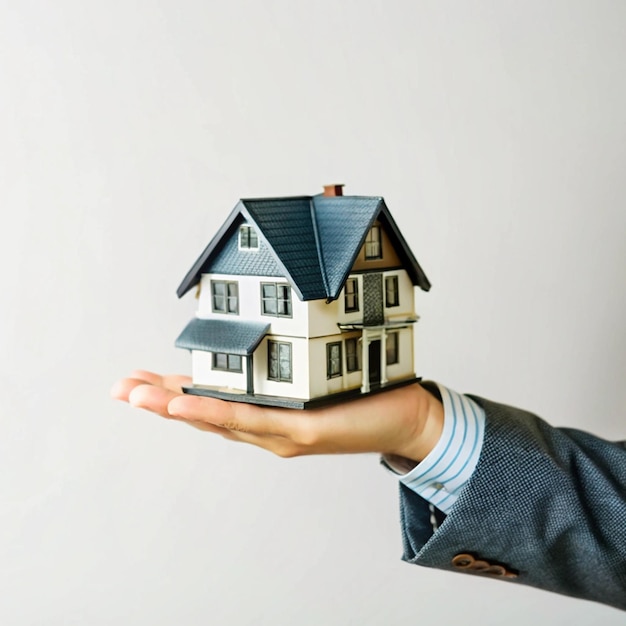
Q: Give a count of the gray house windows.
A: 10